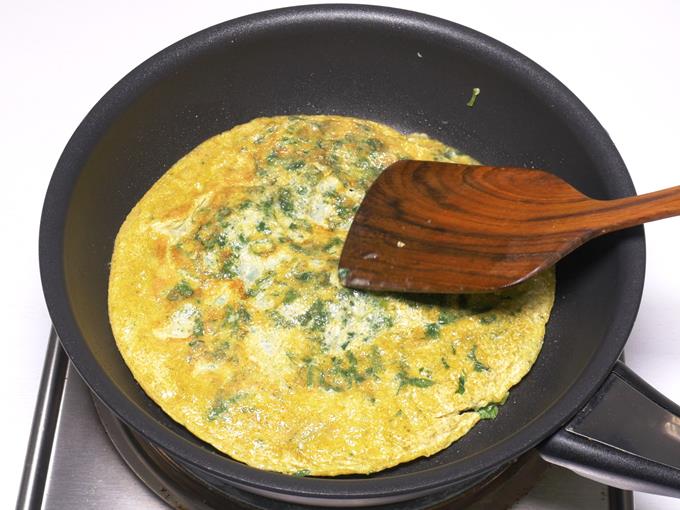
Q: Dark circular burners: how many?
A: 1